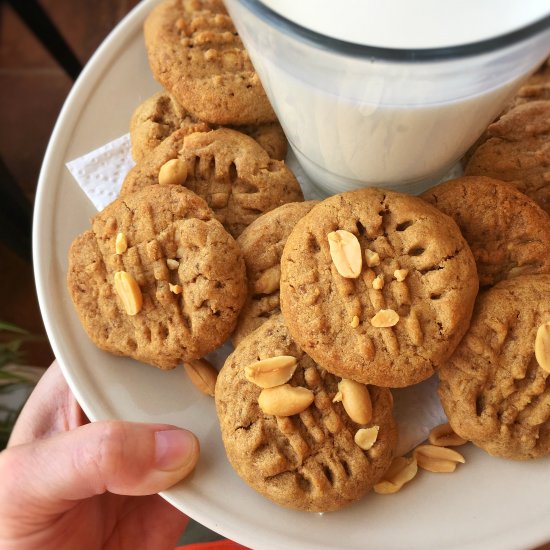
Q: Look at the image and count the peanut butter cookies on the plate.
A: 11